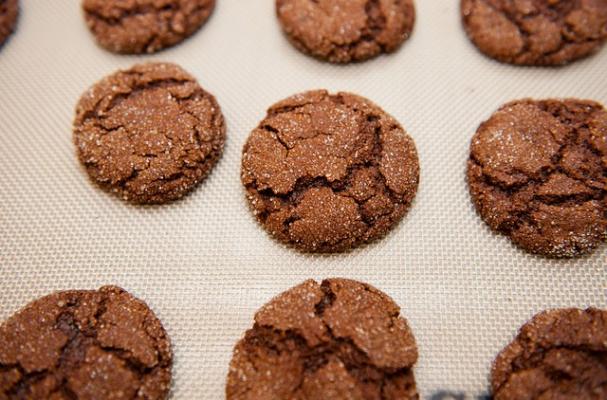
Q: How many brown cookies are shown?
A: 10